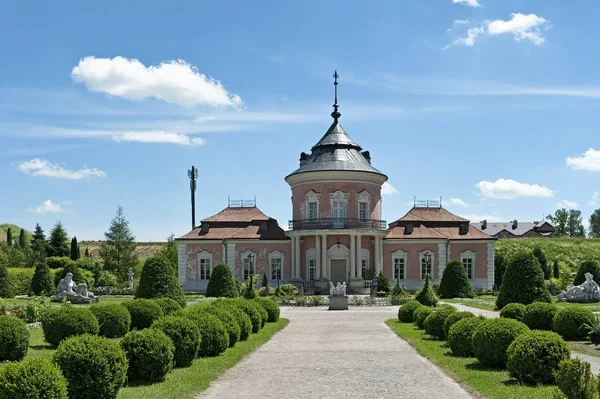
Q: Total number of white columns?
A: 8